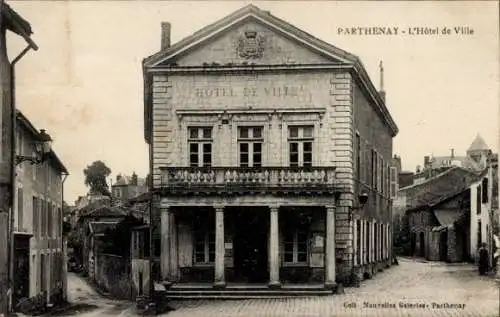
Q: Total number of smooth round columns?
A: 4